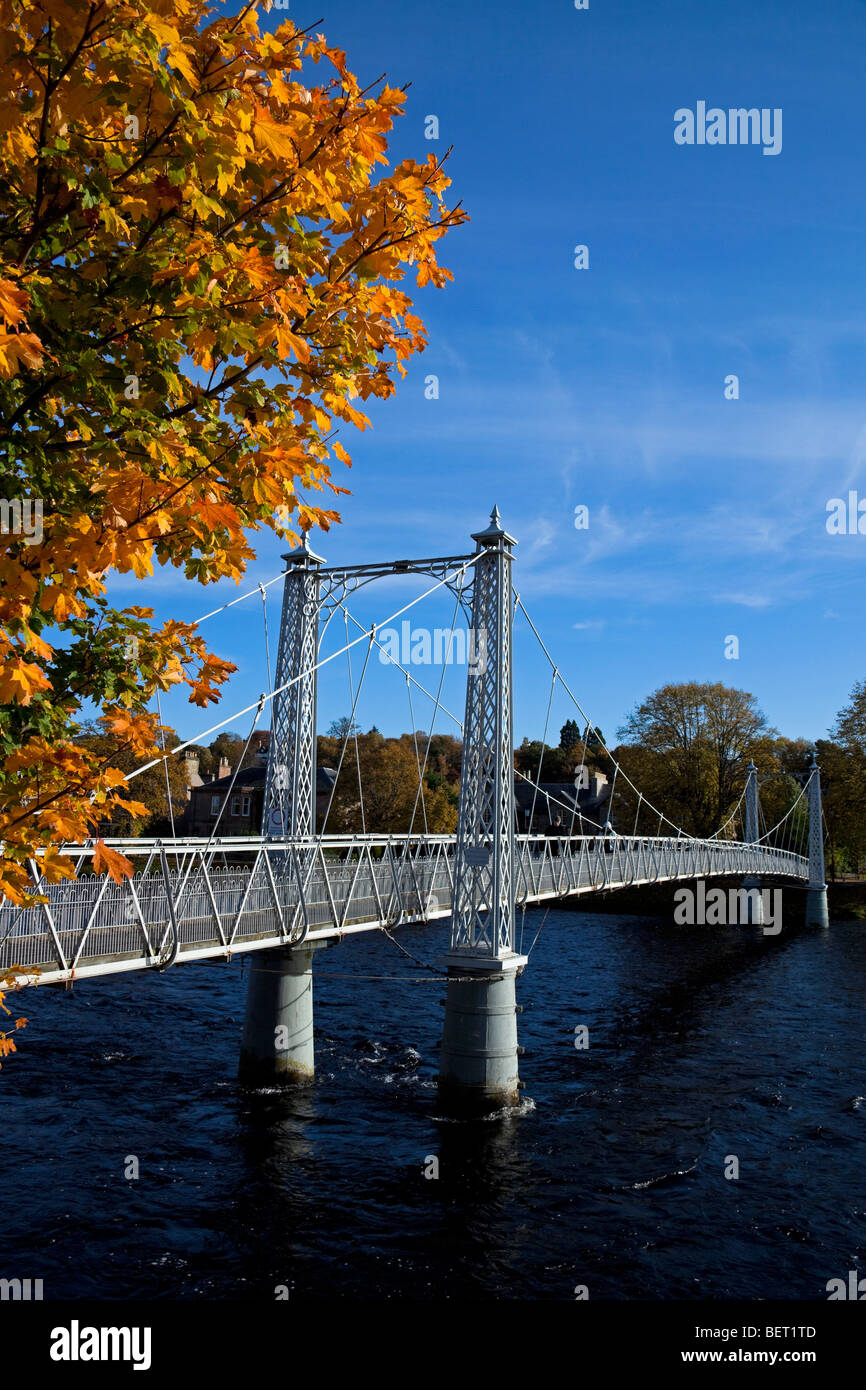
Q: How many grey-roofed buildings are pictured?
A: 2